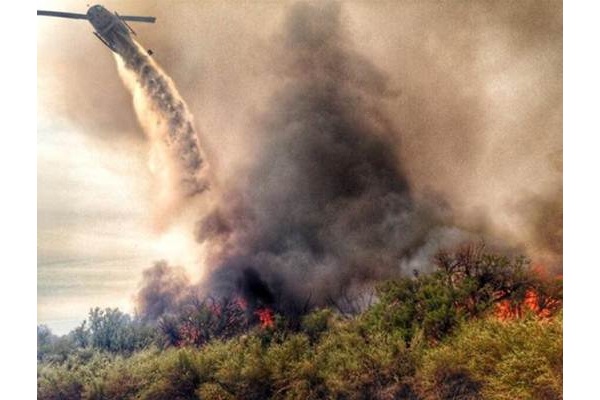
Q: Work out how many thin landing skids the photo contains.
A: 2